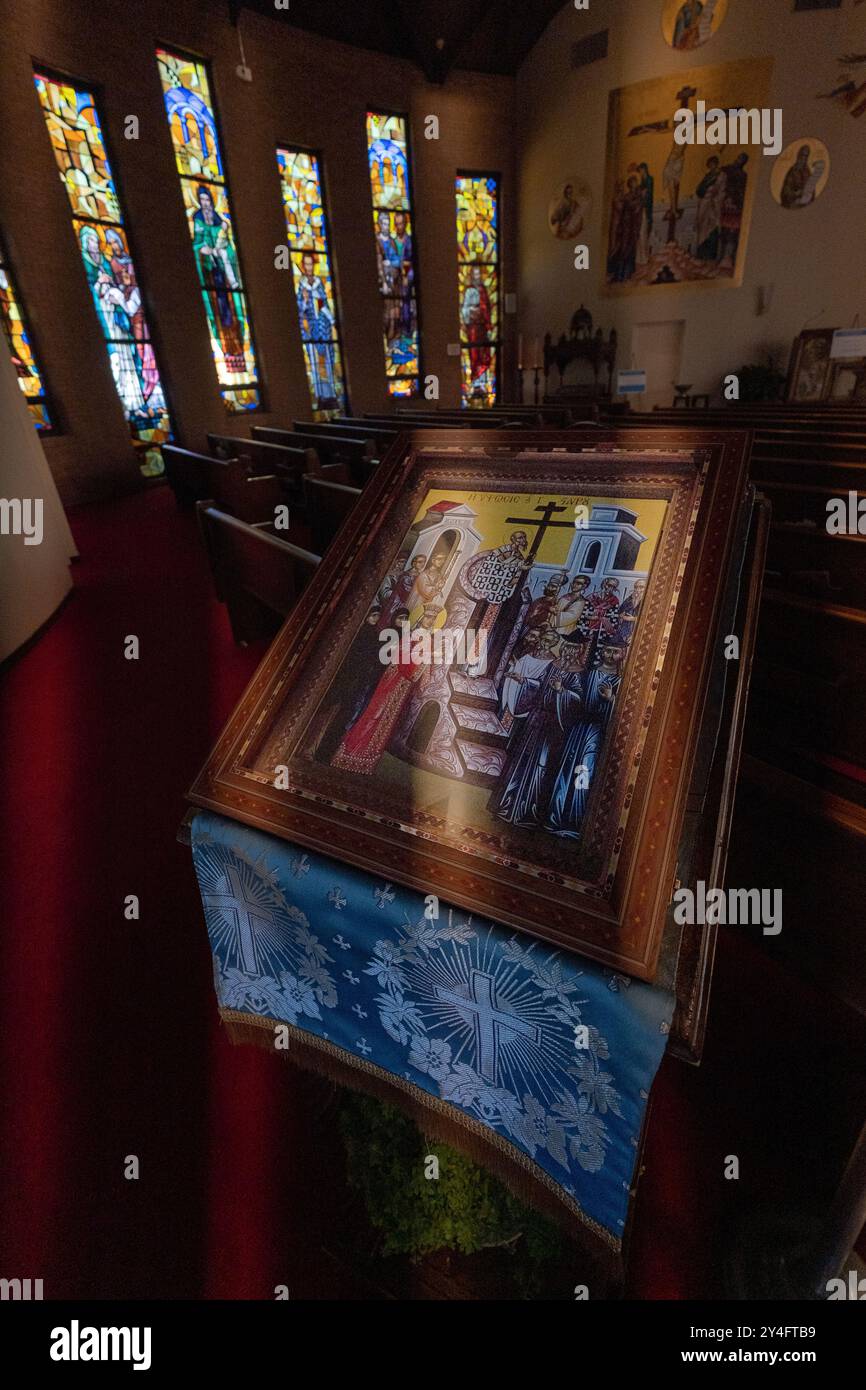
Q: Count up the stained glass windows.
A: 6